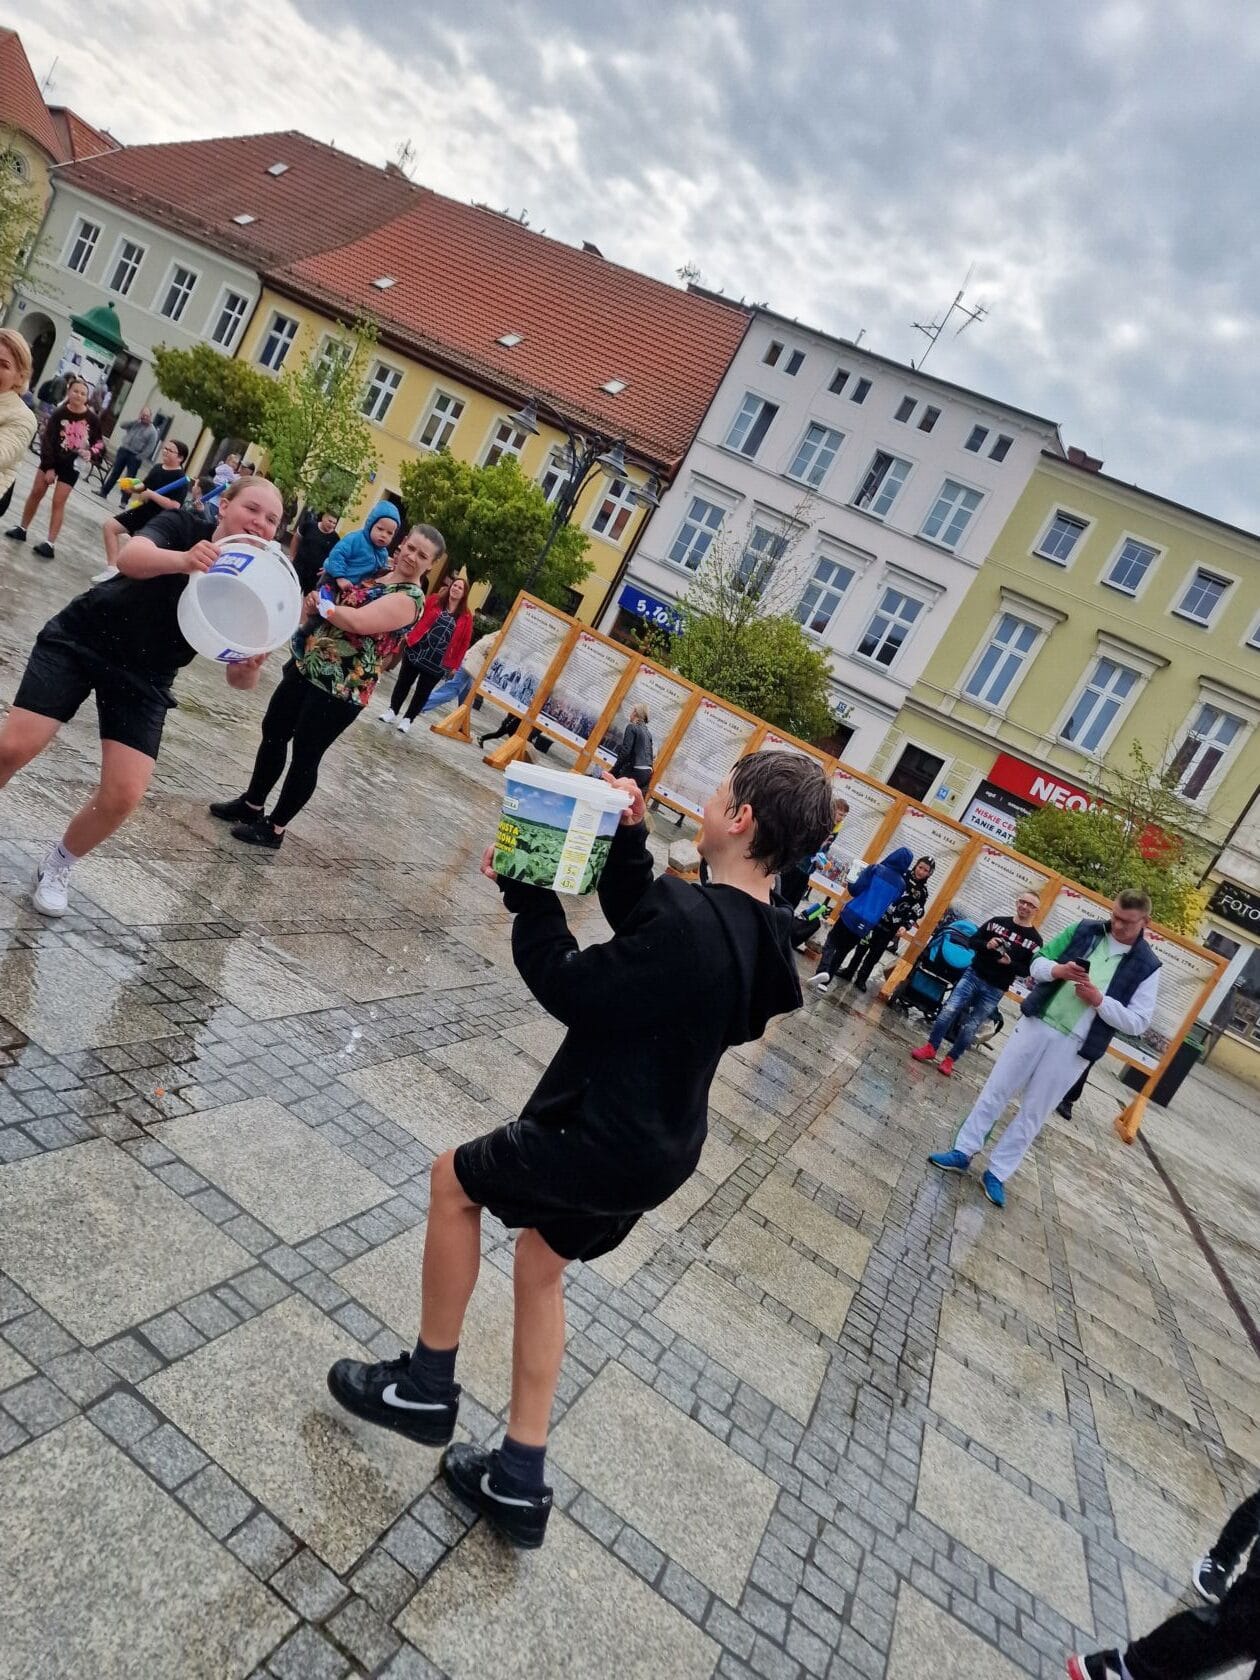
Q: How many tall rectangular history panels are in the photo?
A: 10